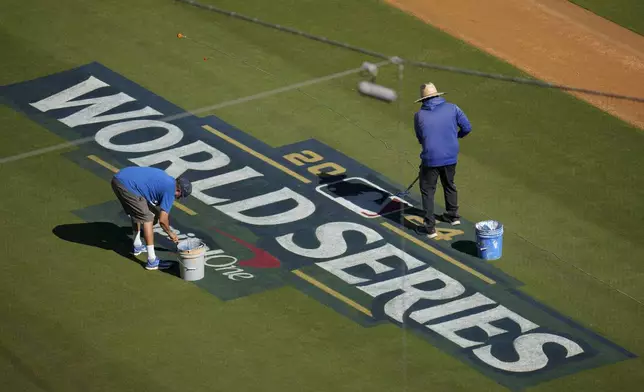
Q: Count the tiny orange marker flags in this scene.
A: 2